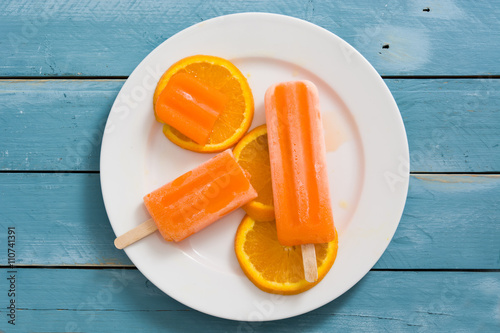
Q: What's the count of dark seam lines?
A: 3